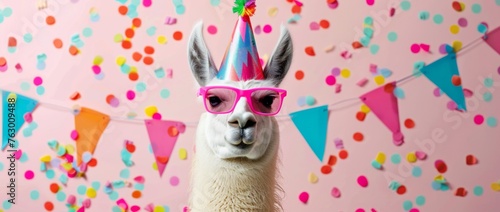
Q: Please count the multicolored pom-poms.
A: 1